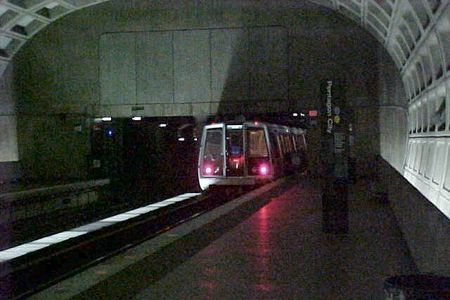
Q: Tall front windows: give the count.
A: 3